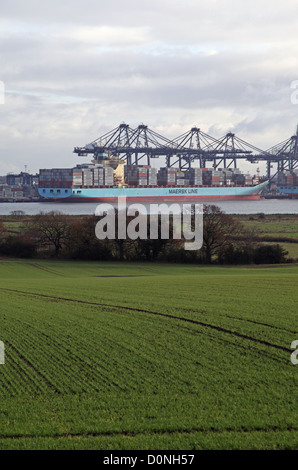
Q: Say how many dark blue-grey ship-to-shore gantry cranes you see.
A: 5